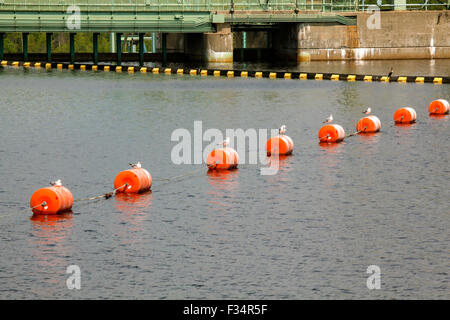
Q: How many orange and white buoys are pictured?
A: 8